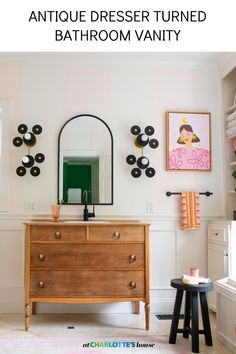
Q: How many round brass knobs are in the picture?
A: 6